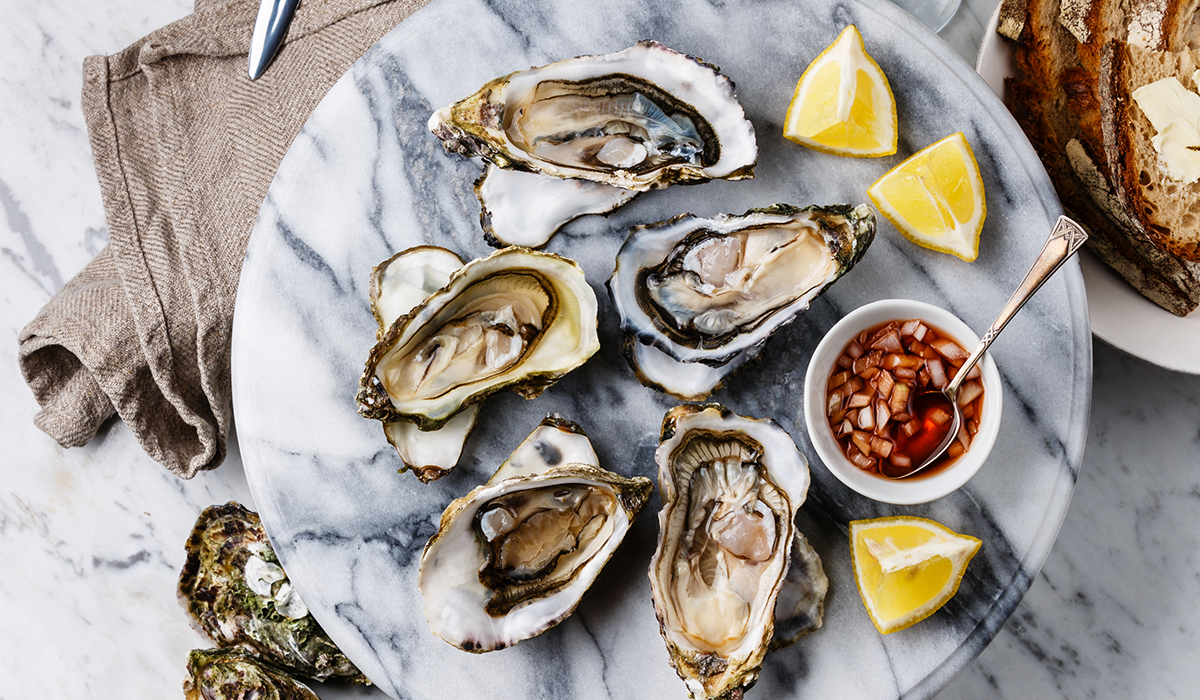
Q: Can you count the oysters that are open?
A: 5